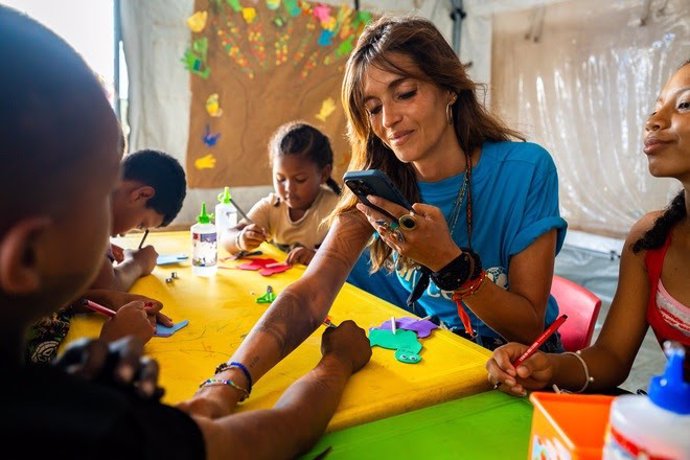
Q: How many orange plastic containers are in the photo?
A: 1